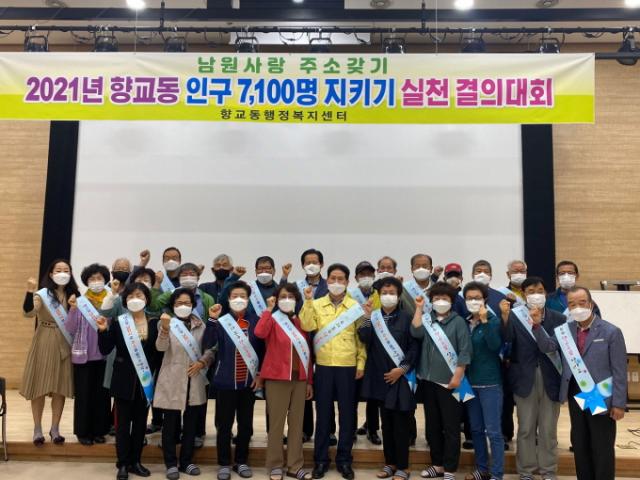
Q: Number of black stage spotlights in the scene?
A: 9